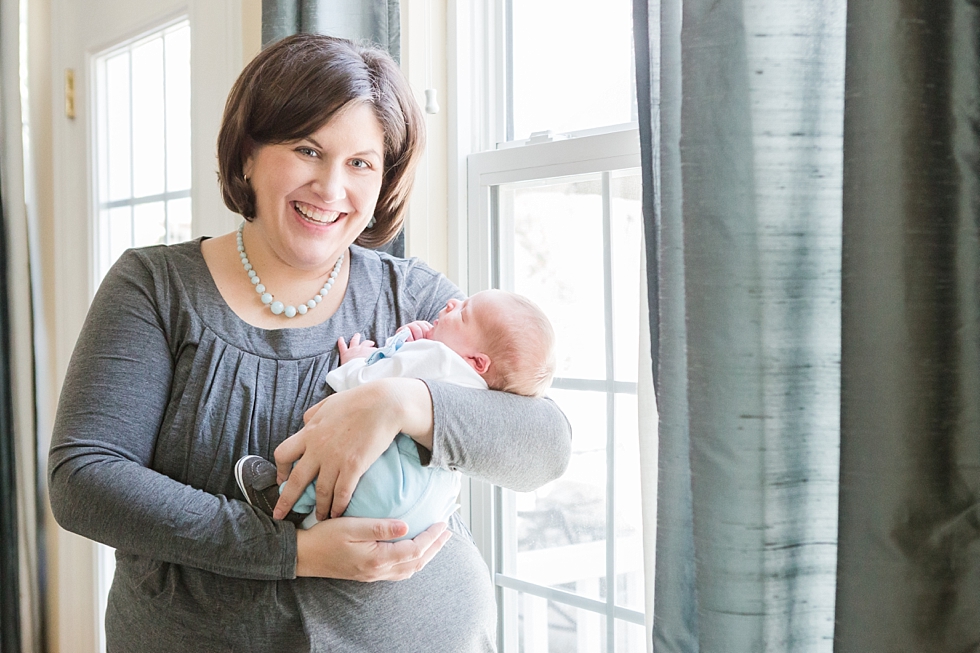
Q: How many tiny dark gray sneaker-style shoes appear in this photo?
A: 1